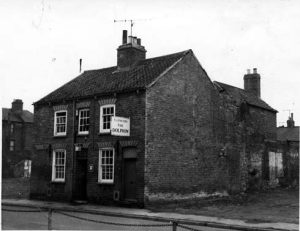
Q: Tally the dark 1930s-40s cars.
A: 0